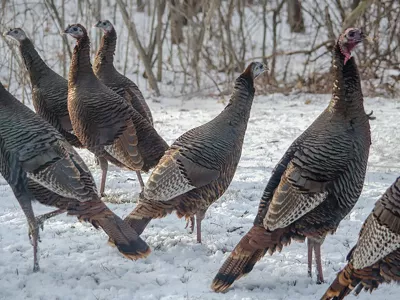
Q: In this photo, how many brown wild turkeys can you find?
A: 7